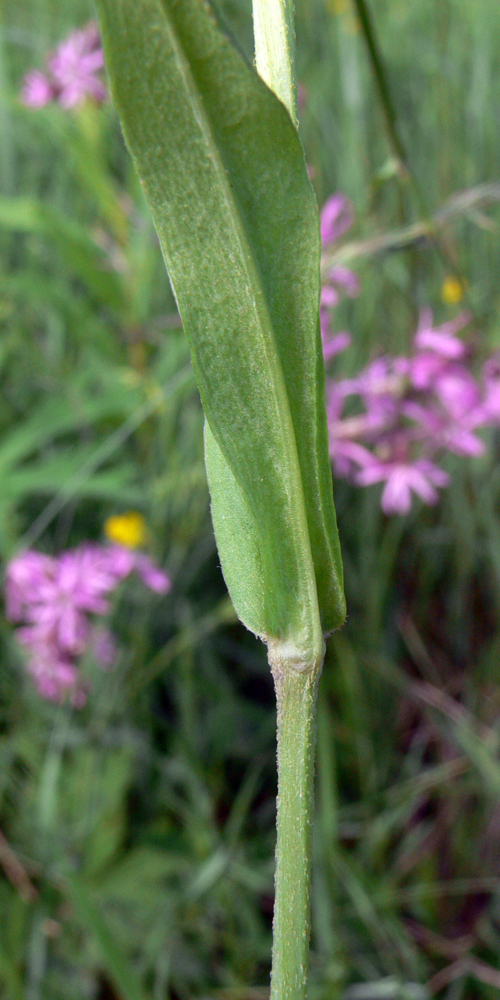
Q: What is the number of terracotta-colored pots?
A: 0